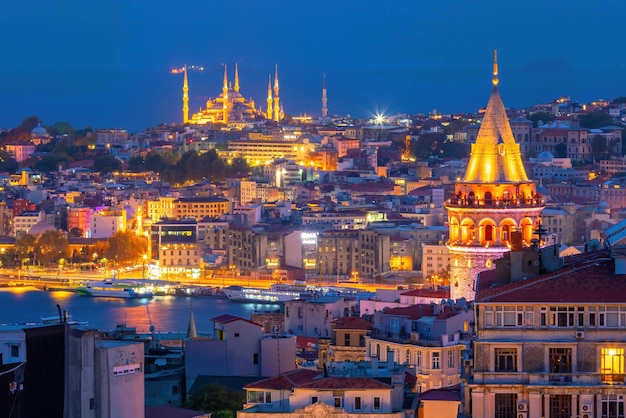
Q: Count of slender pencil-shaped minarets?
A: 6